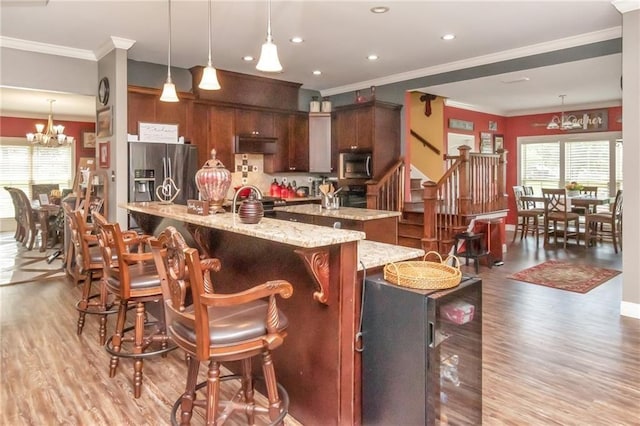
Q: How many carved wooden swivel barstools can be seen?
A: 3